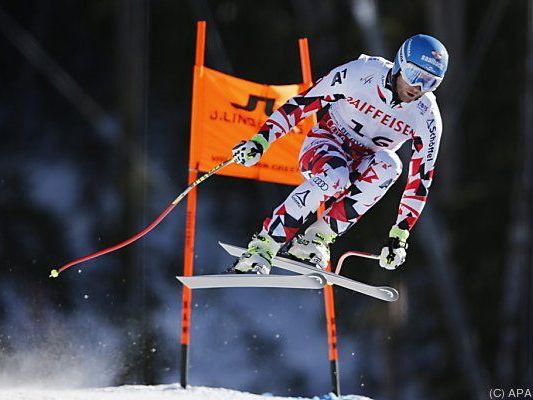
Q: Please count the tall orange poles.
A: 2